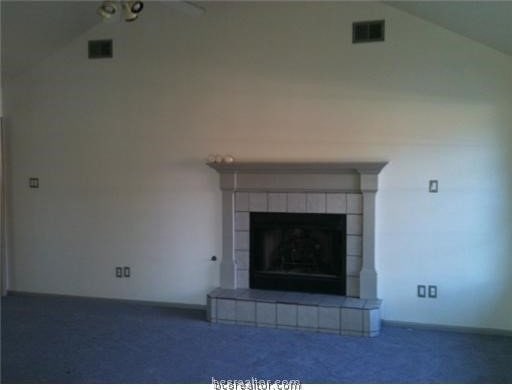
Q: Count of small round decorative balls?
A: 3